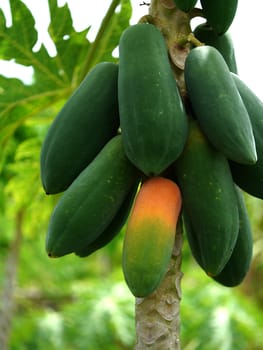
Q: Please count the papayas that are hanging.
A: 12